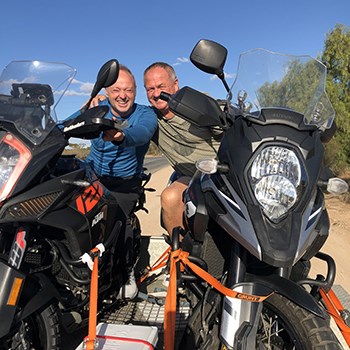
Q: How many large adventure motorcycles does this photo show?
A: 2